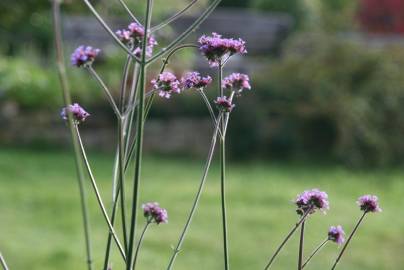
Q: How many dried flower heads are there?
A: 0